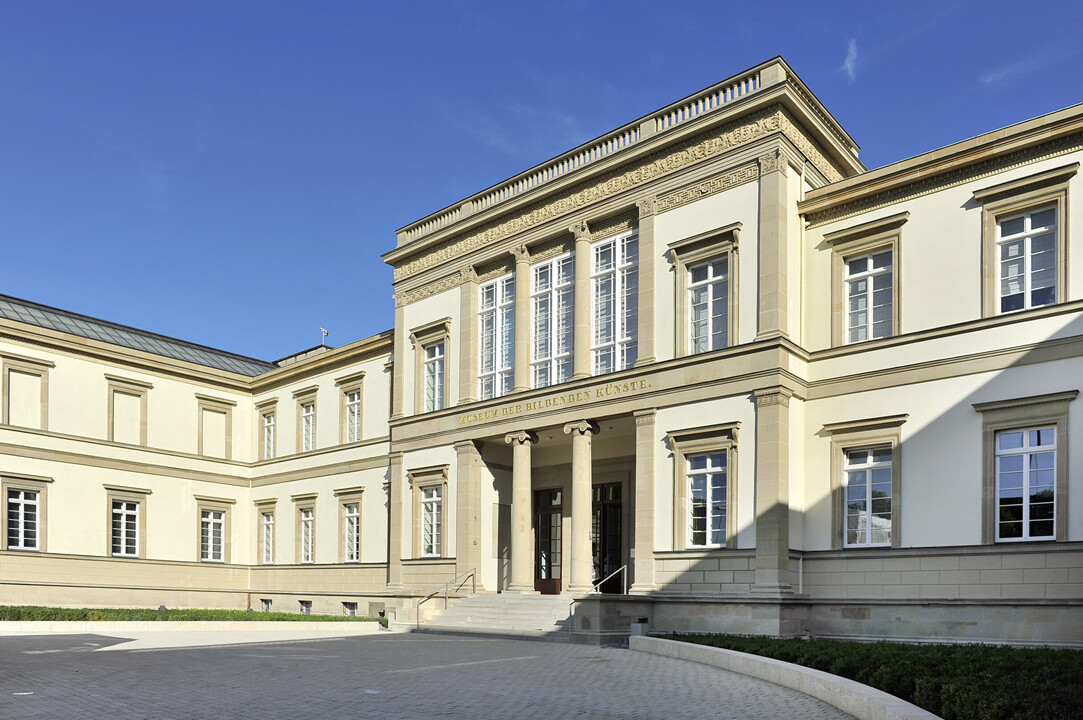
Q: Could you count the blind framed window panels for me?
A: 3